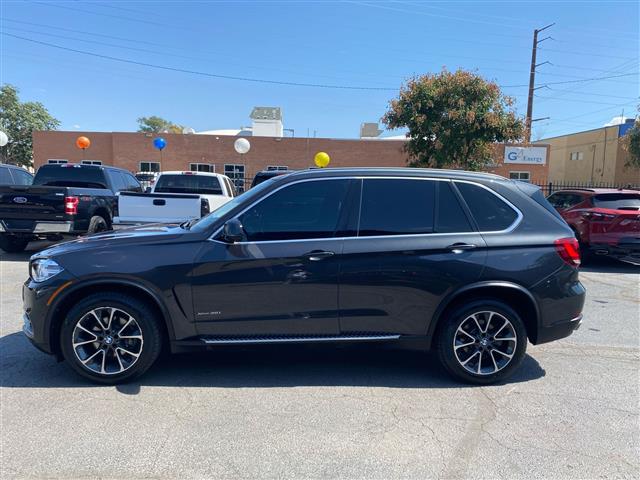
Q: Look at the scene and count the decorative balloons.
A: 5